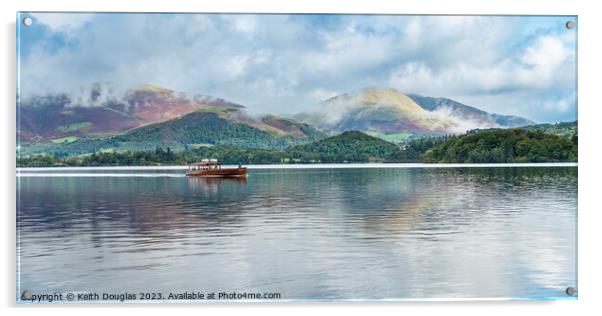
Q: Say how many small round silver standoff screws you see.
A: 4